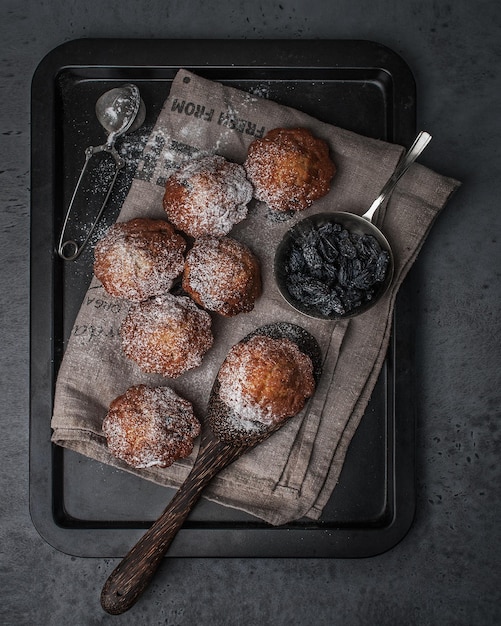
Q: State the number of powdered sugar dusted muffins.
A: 7